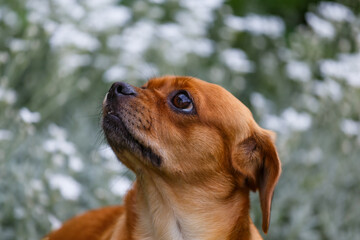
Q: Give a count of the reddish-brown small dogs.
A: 1